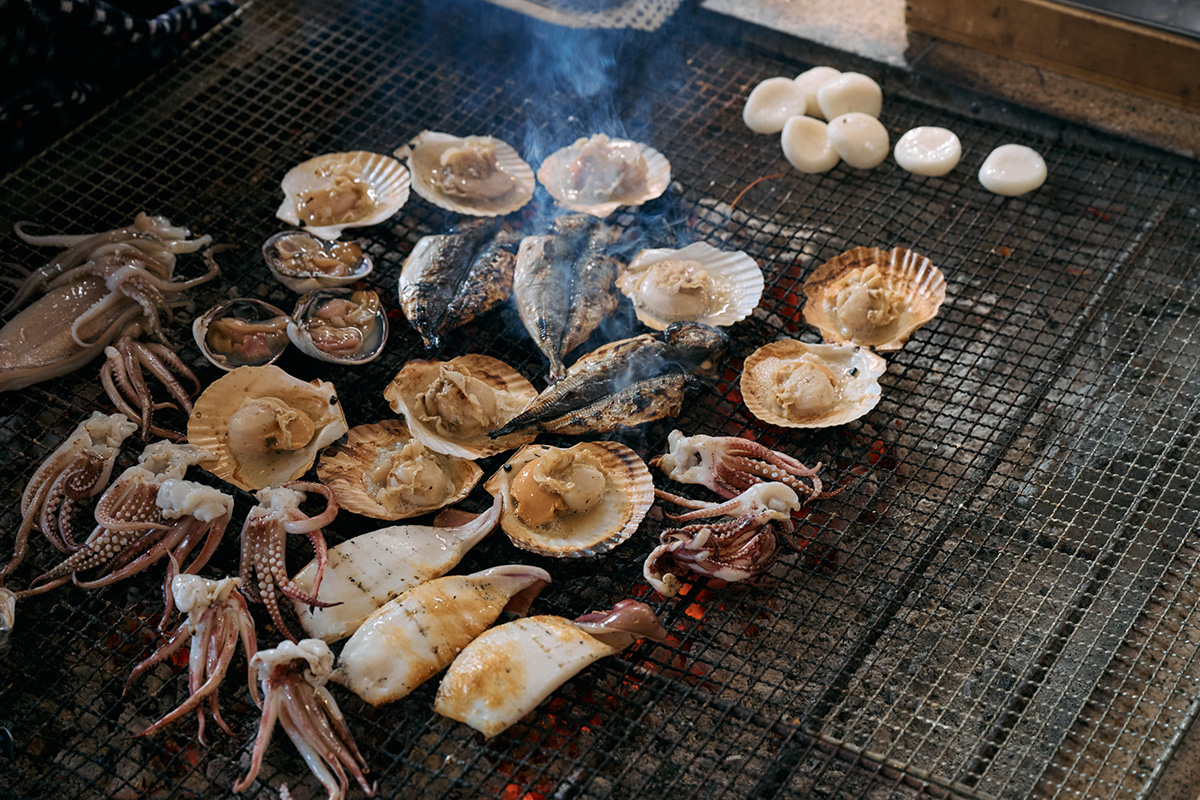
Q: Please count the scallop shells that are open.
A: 10